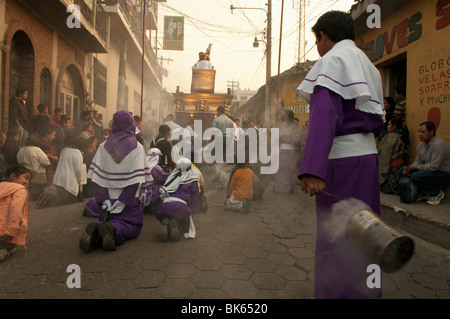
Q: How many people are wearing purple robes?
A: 5